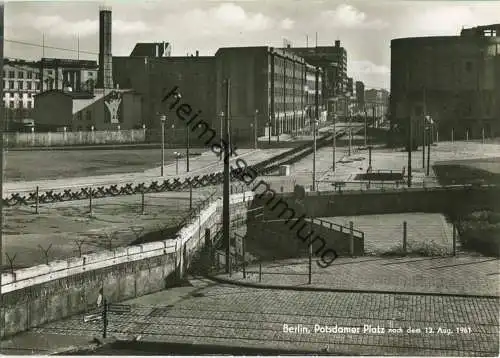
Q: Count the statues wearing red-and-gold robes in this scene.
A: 0